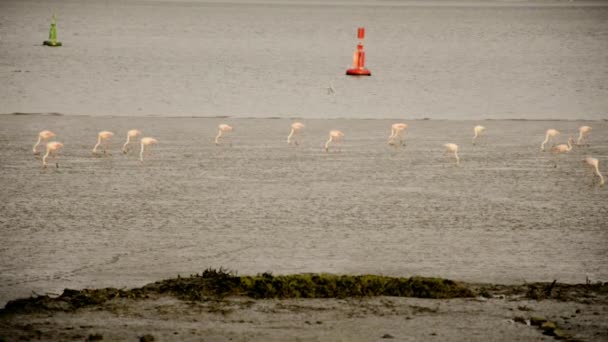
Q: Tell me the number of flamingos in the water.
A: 15